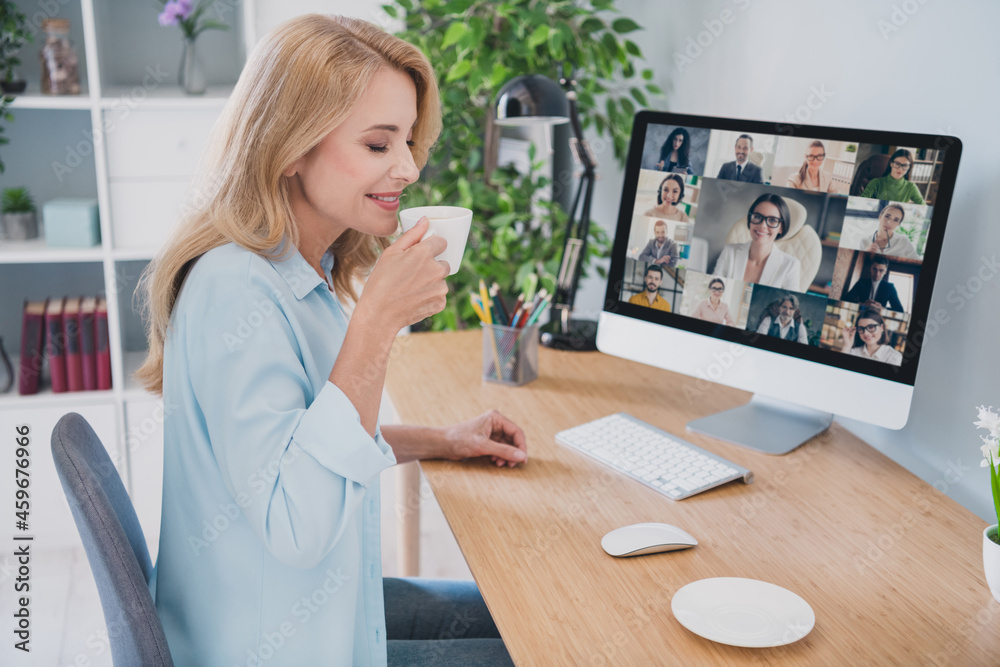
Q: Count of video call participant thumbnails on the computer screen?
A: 13